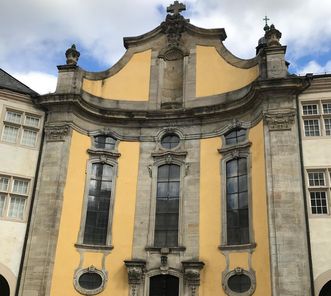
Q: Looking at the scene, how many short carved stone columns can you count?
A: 2